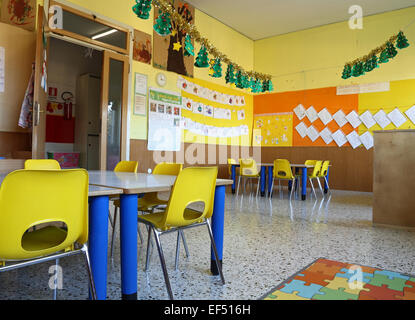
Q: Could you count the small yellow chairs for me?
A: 11